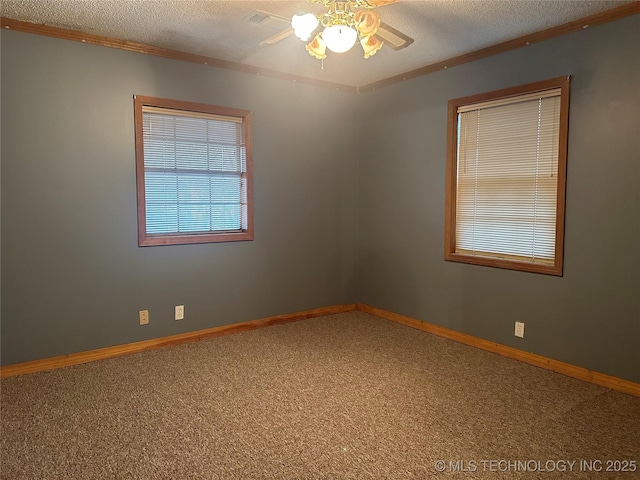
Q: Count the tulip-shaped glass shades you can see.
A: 4